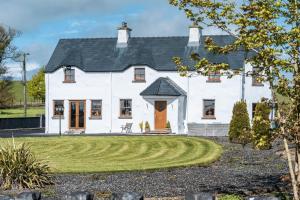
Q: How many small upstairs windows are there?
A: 4